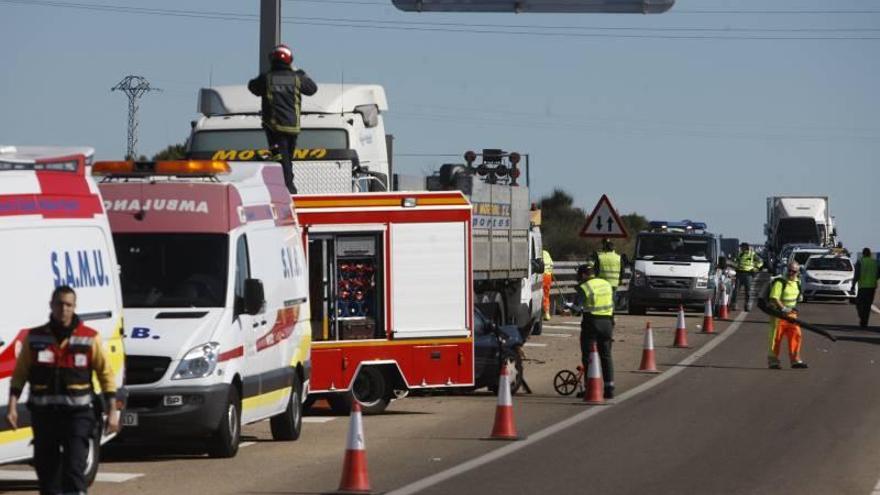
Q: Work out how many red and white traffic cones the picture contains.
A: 7